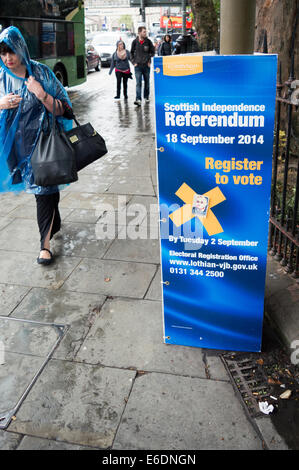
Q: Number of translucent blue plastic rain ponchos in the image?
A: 1